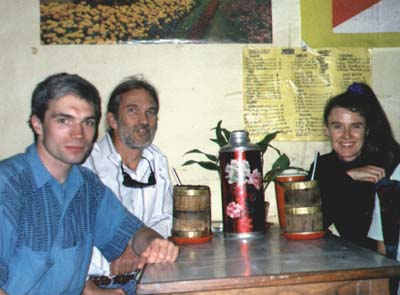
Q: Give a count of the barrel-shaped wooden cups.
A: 2